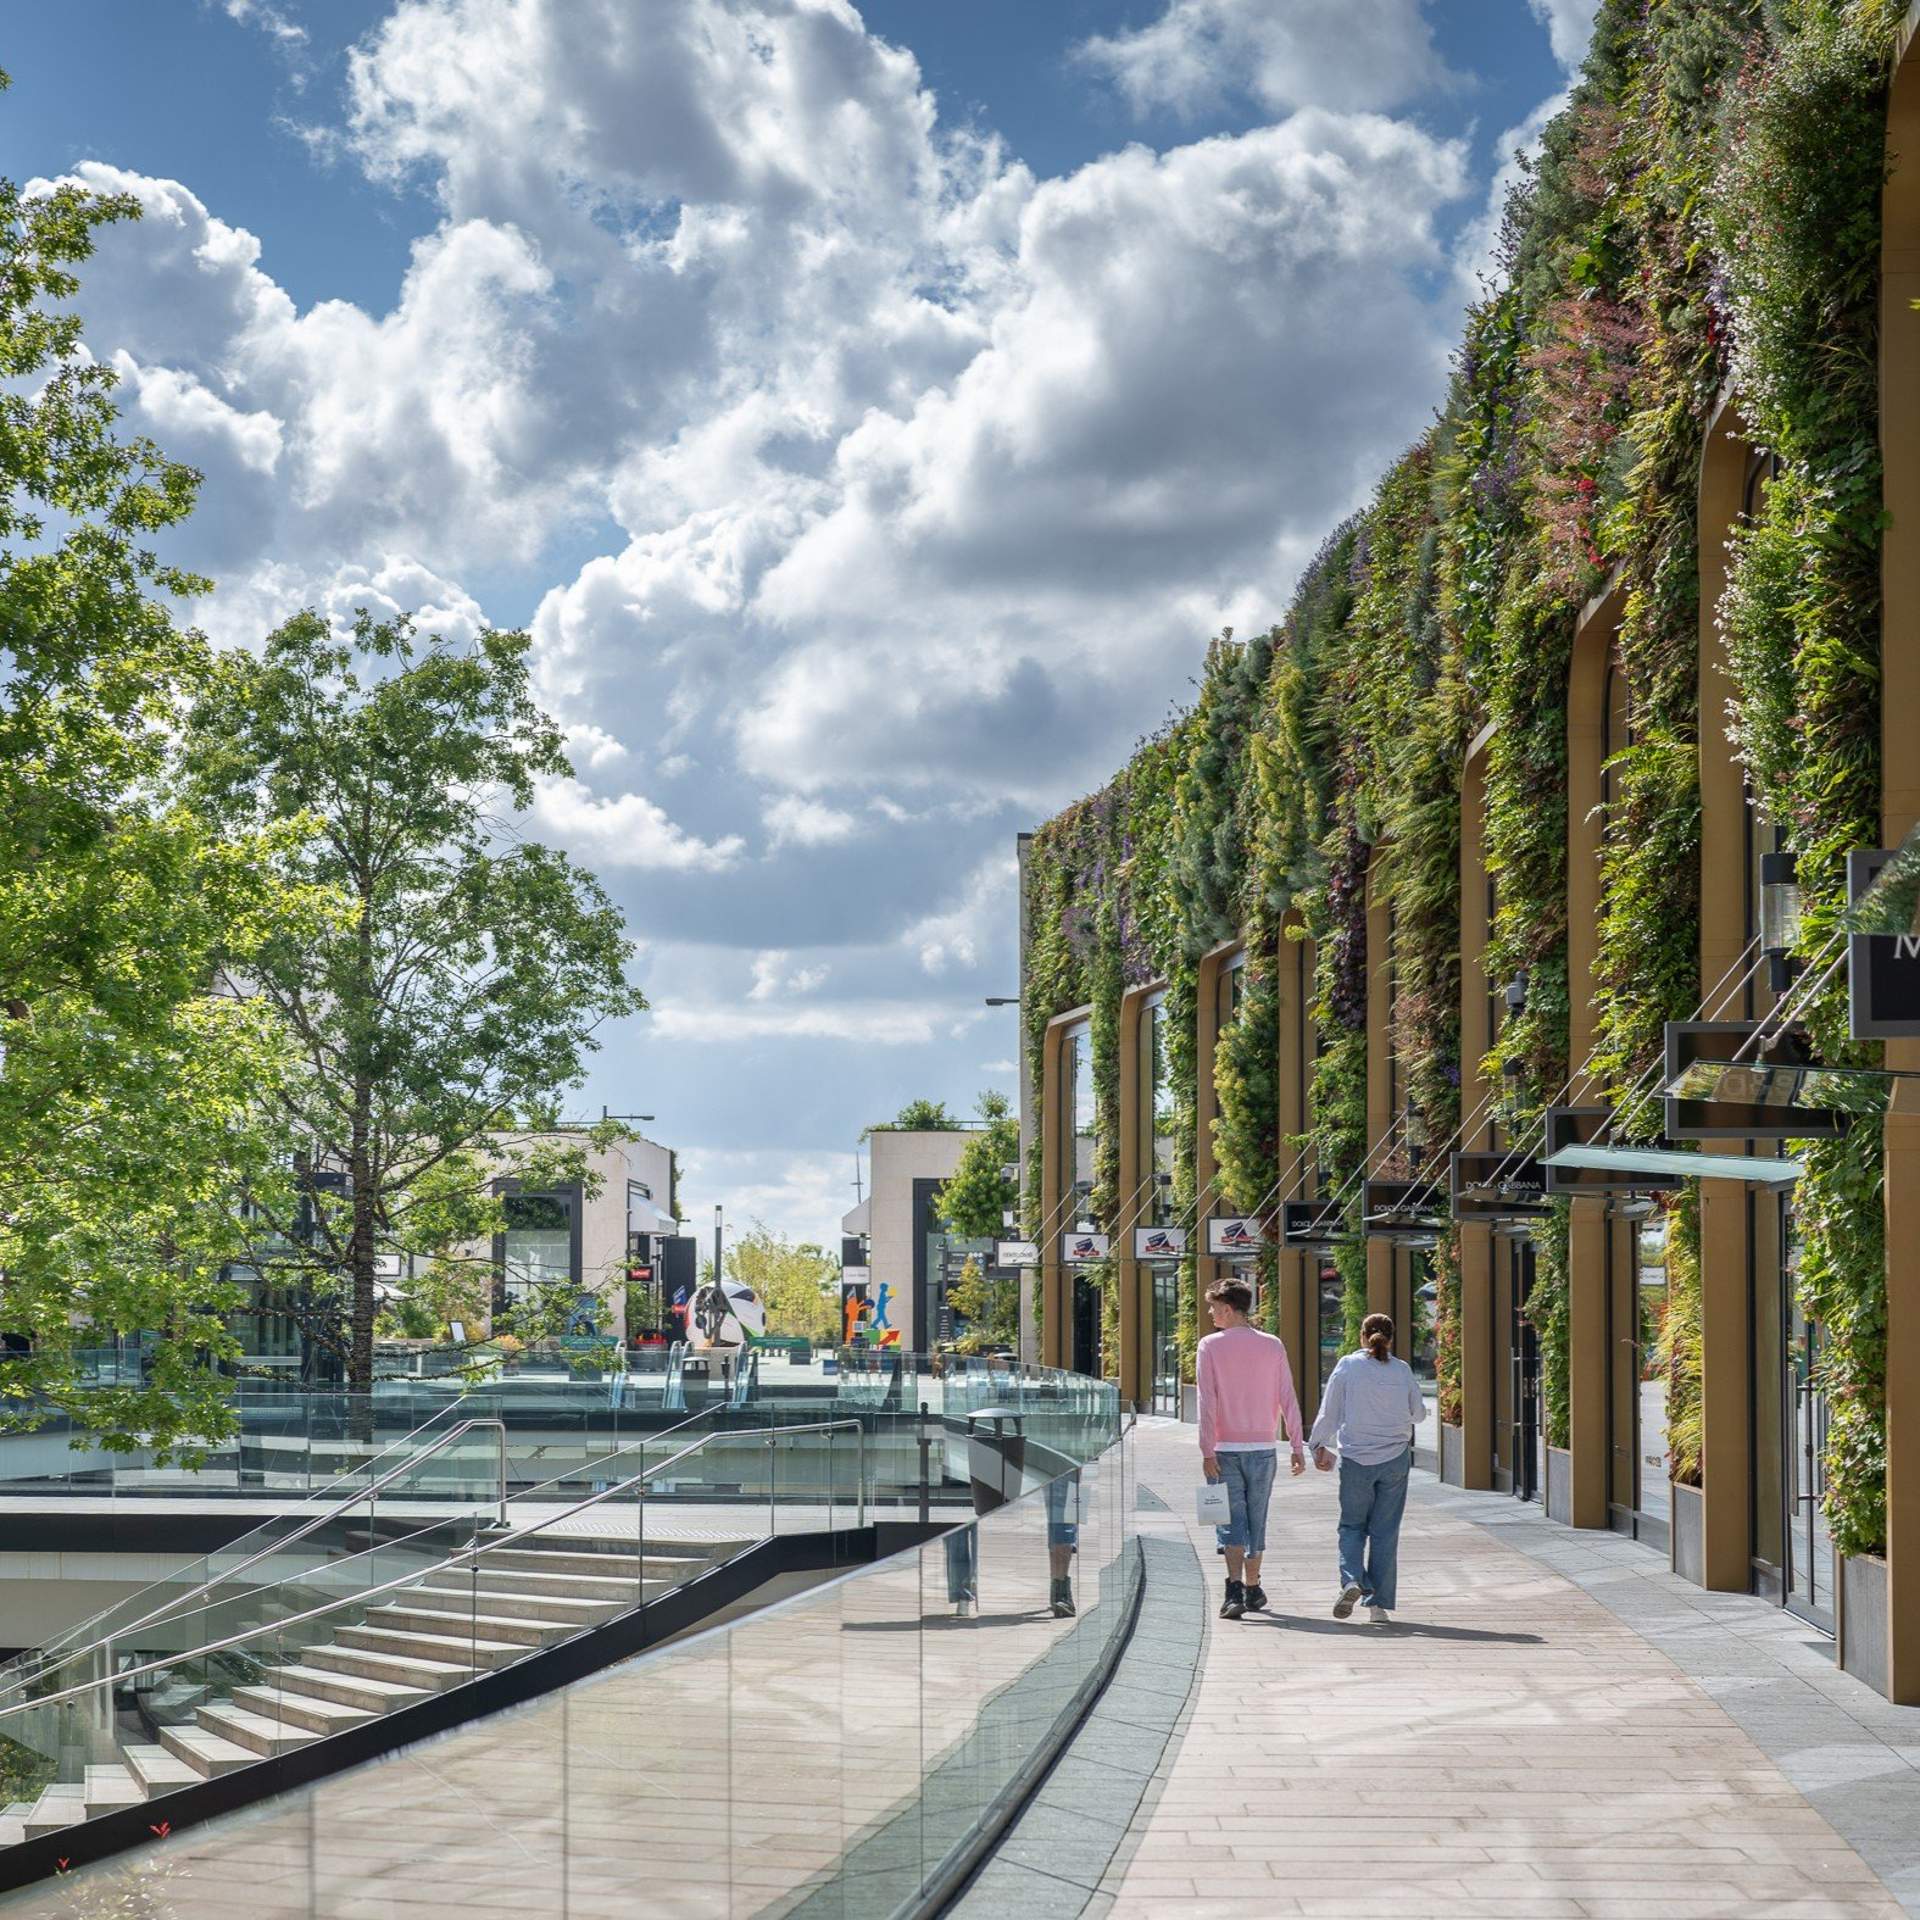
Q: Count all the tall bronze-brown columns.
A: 9